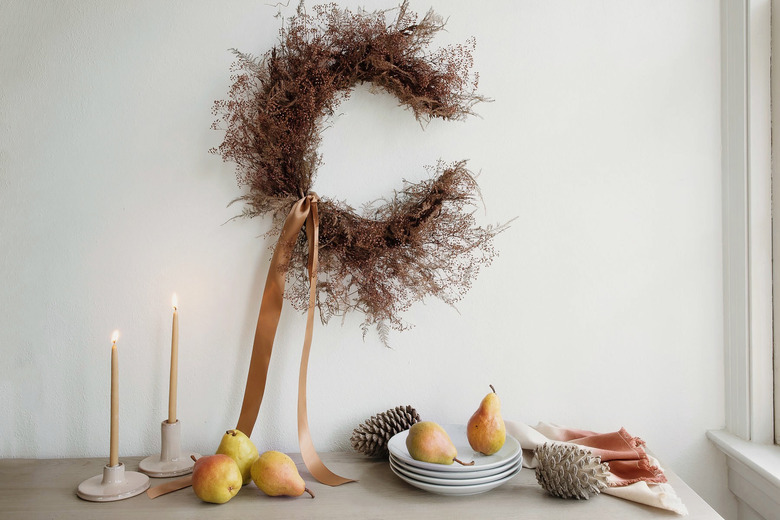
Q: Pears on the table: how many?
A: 5